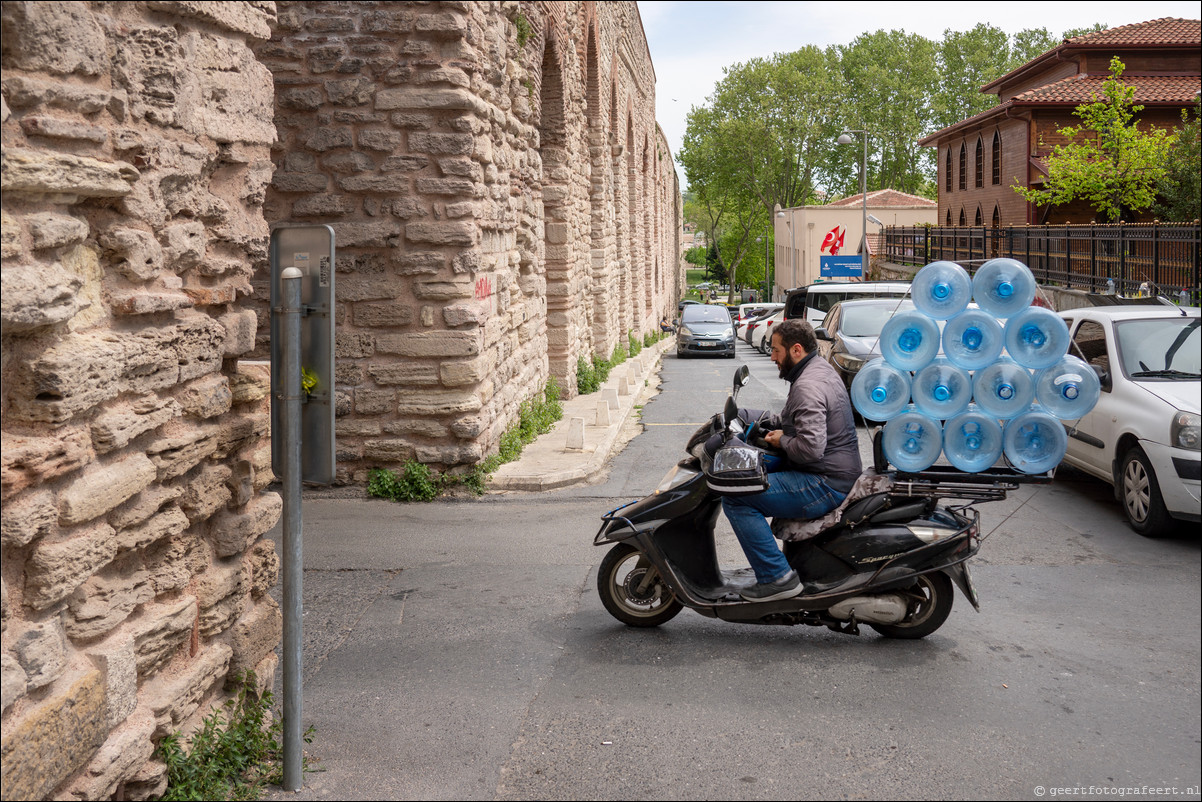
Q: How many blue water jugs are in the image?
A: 12